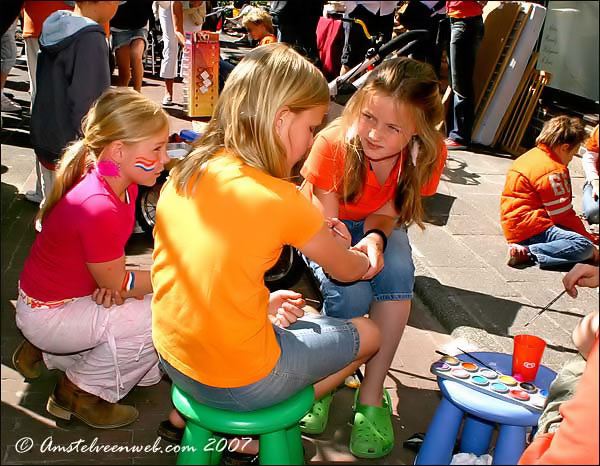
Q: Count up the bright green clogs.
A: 2